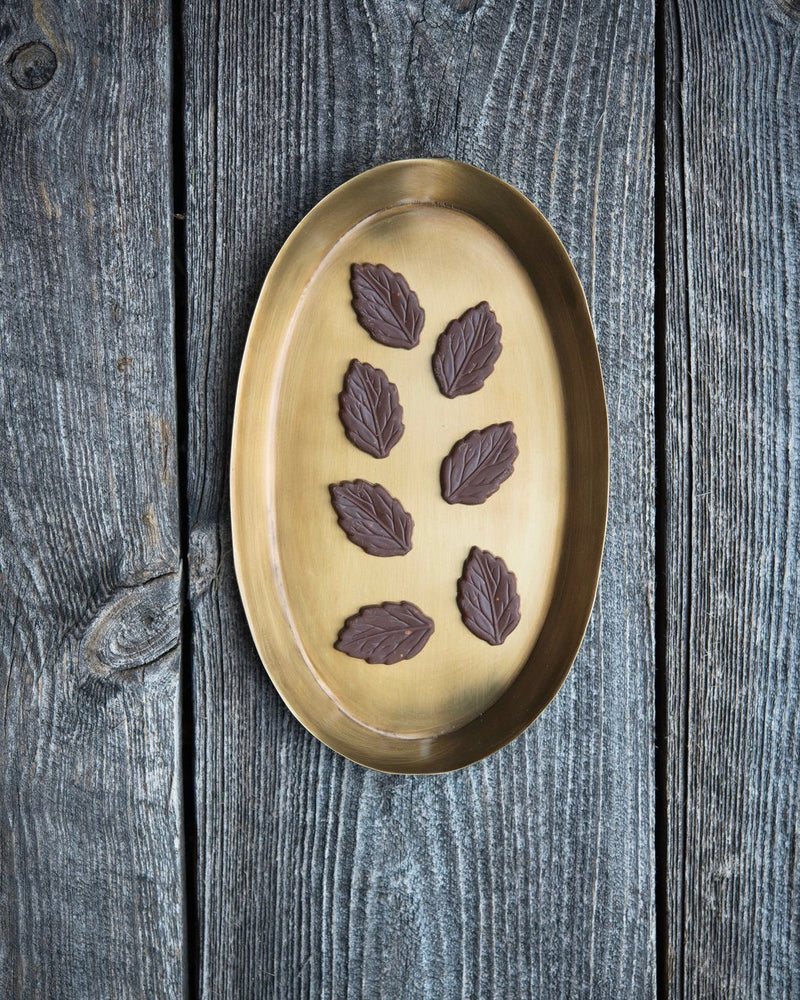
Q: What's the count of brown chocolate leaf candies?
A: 7